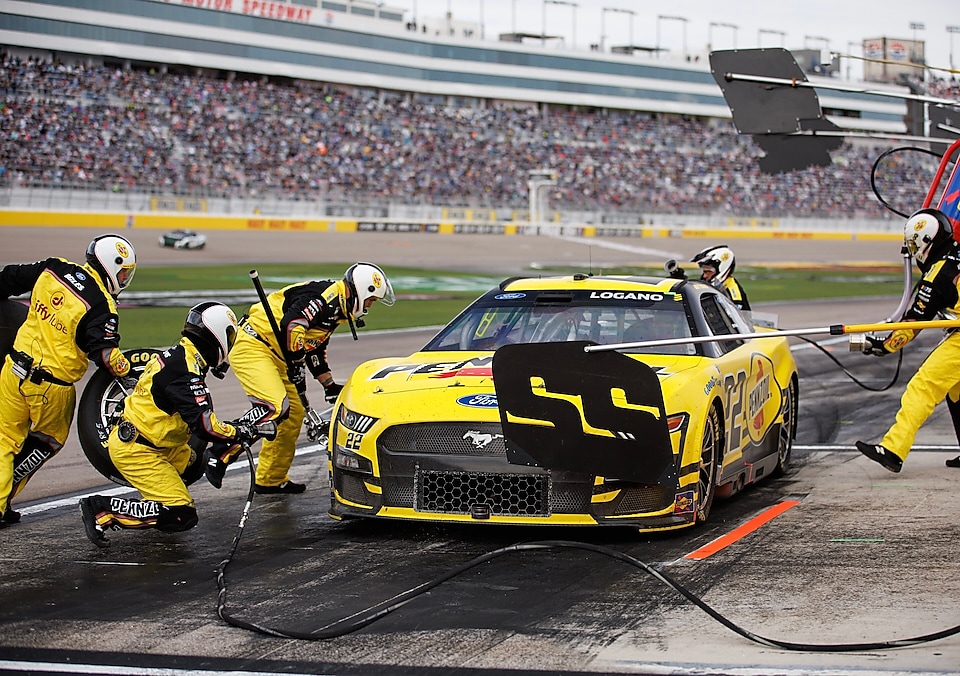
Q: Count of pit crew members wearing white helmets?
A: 5